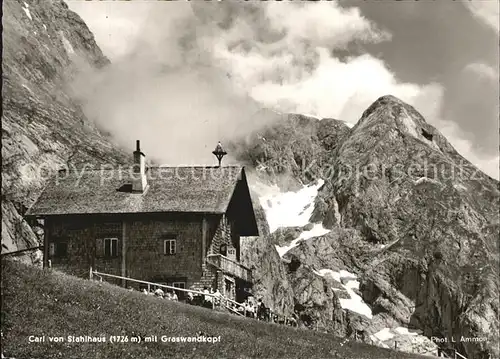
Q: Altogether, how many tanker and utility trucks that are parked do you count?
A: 0